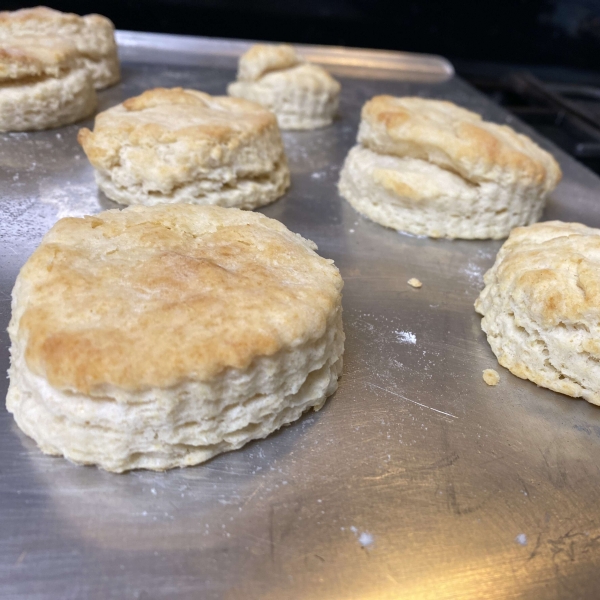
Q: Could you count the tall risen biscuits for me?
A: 7